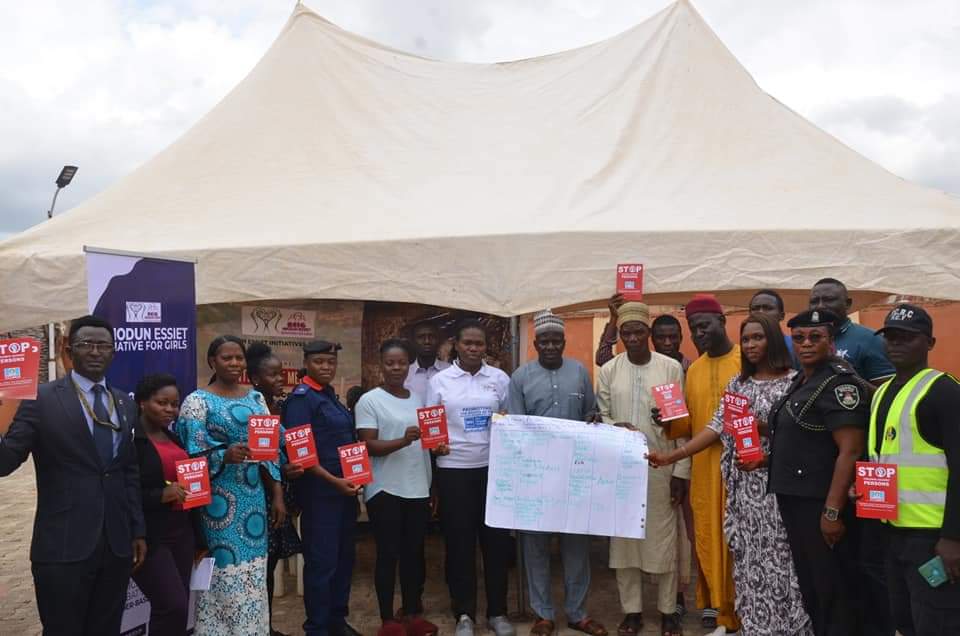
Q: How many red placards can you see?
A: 11